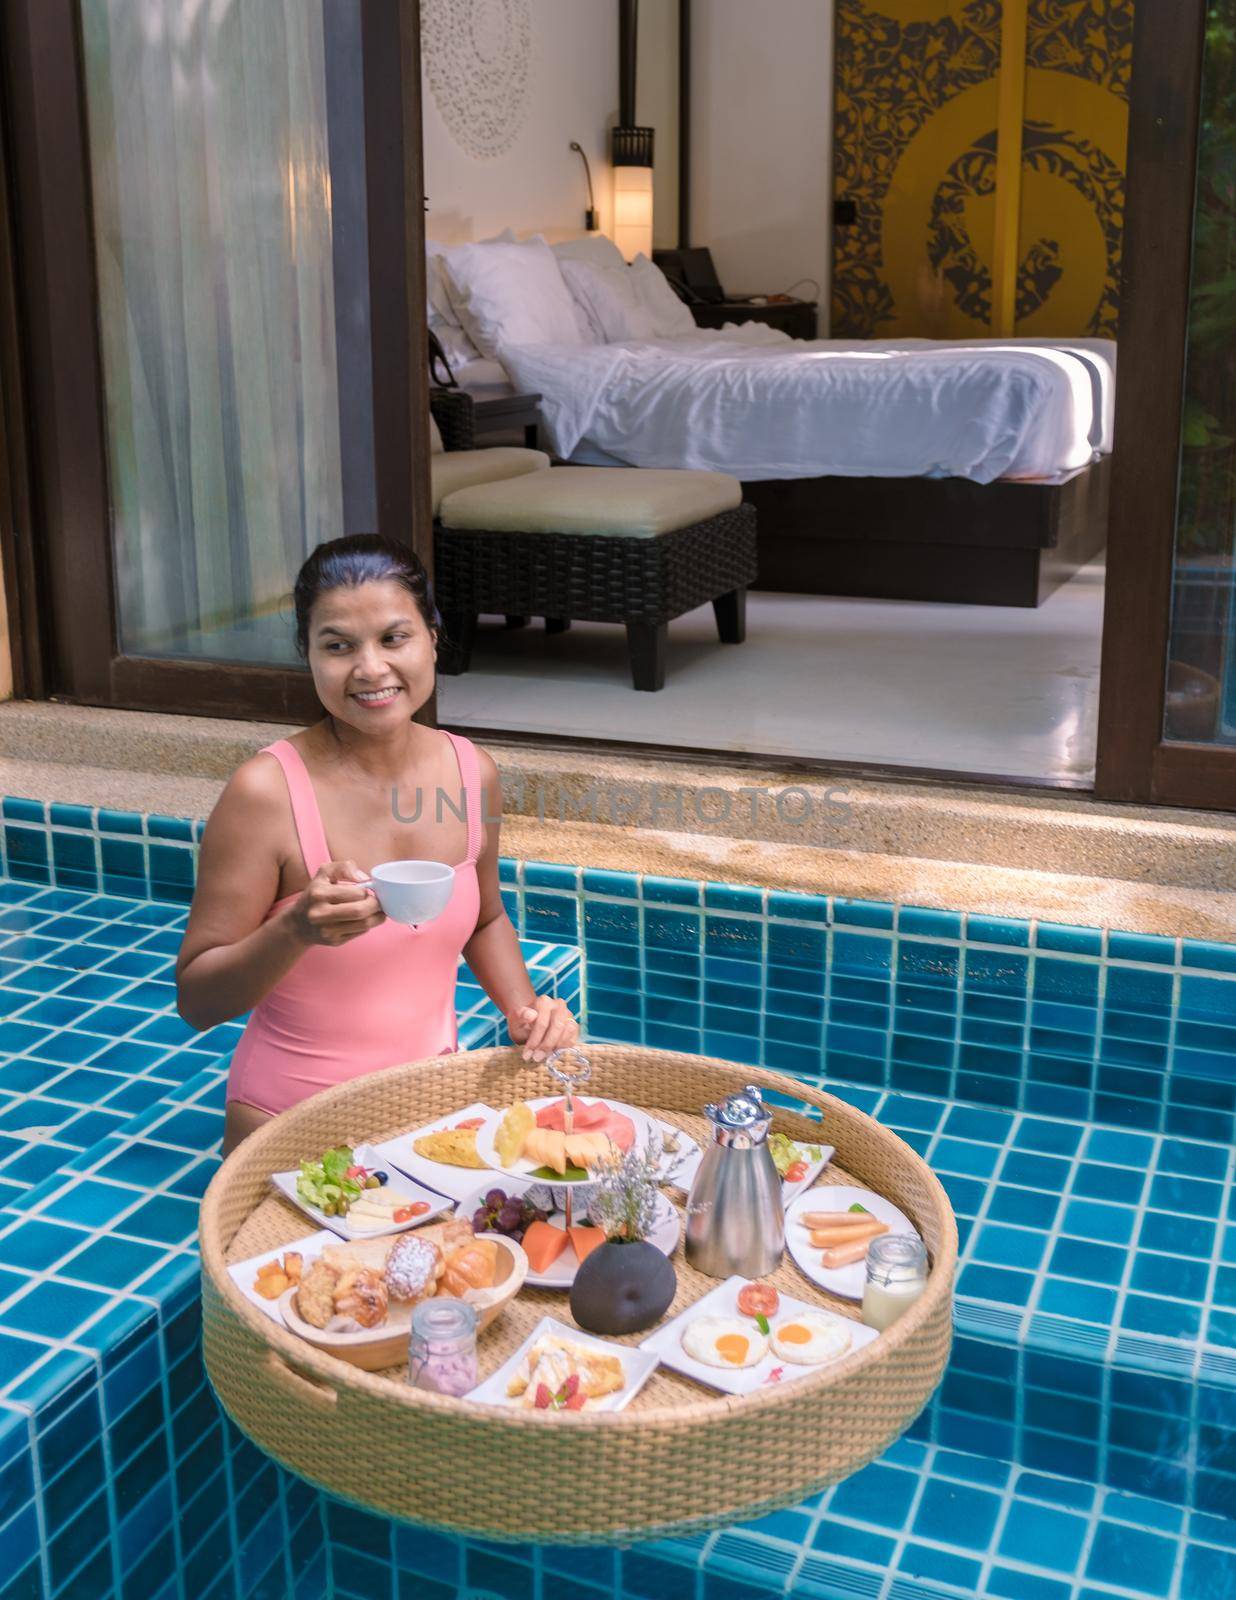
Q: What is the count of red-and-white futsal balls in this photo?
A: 0